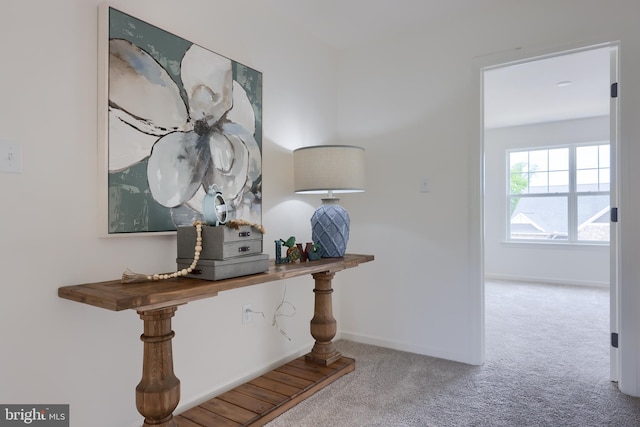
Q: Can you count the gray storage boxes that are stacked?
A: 2